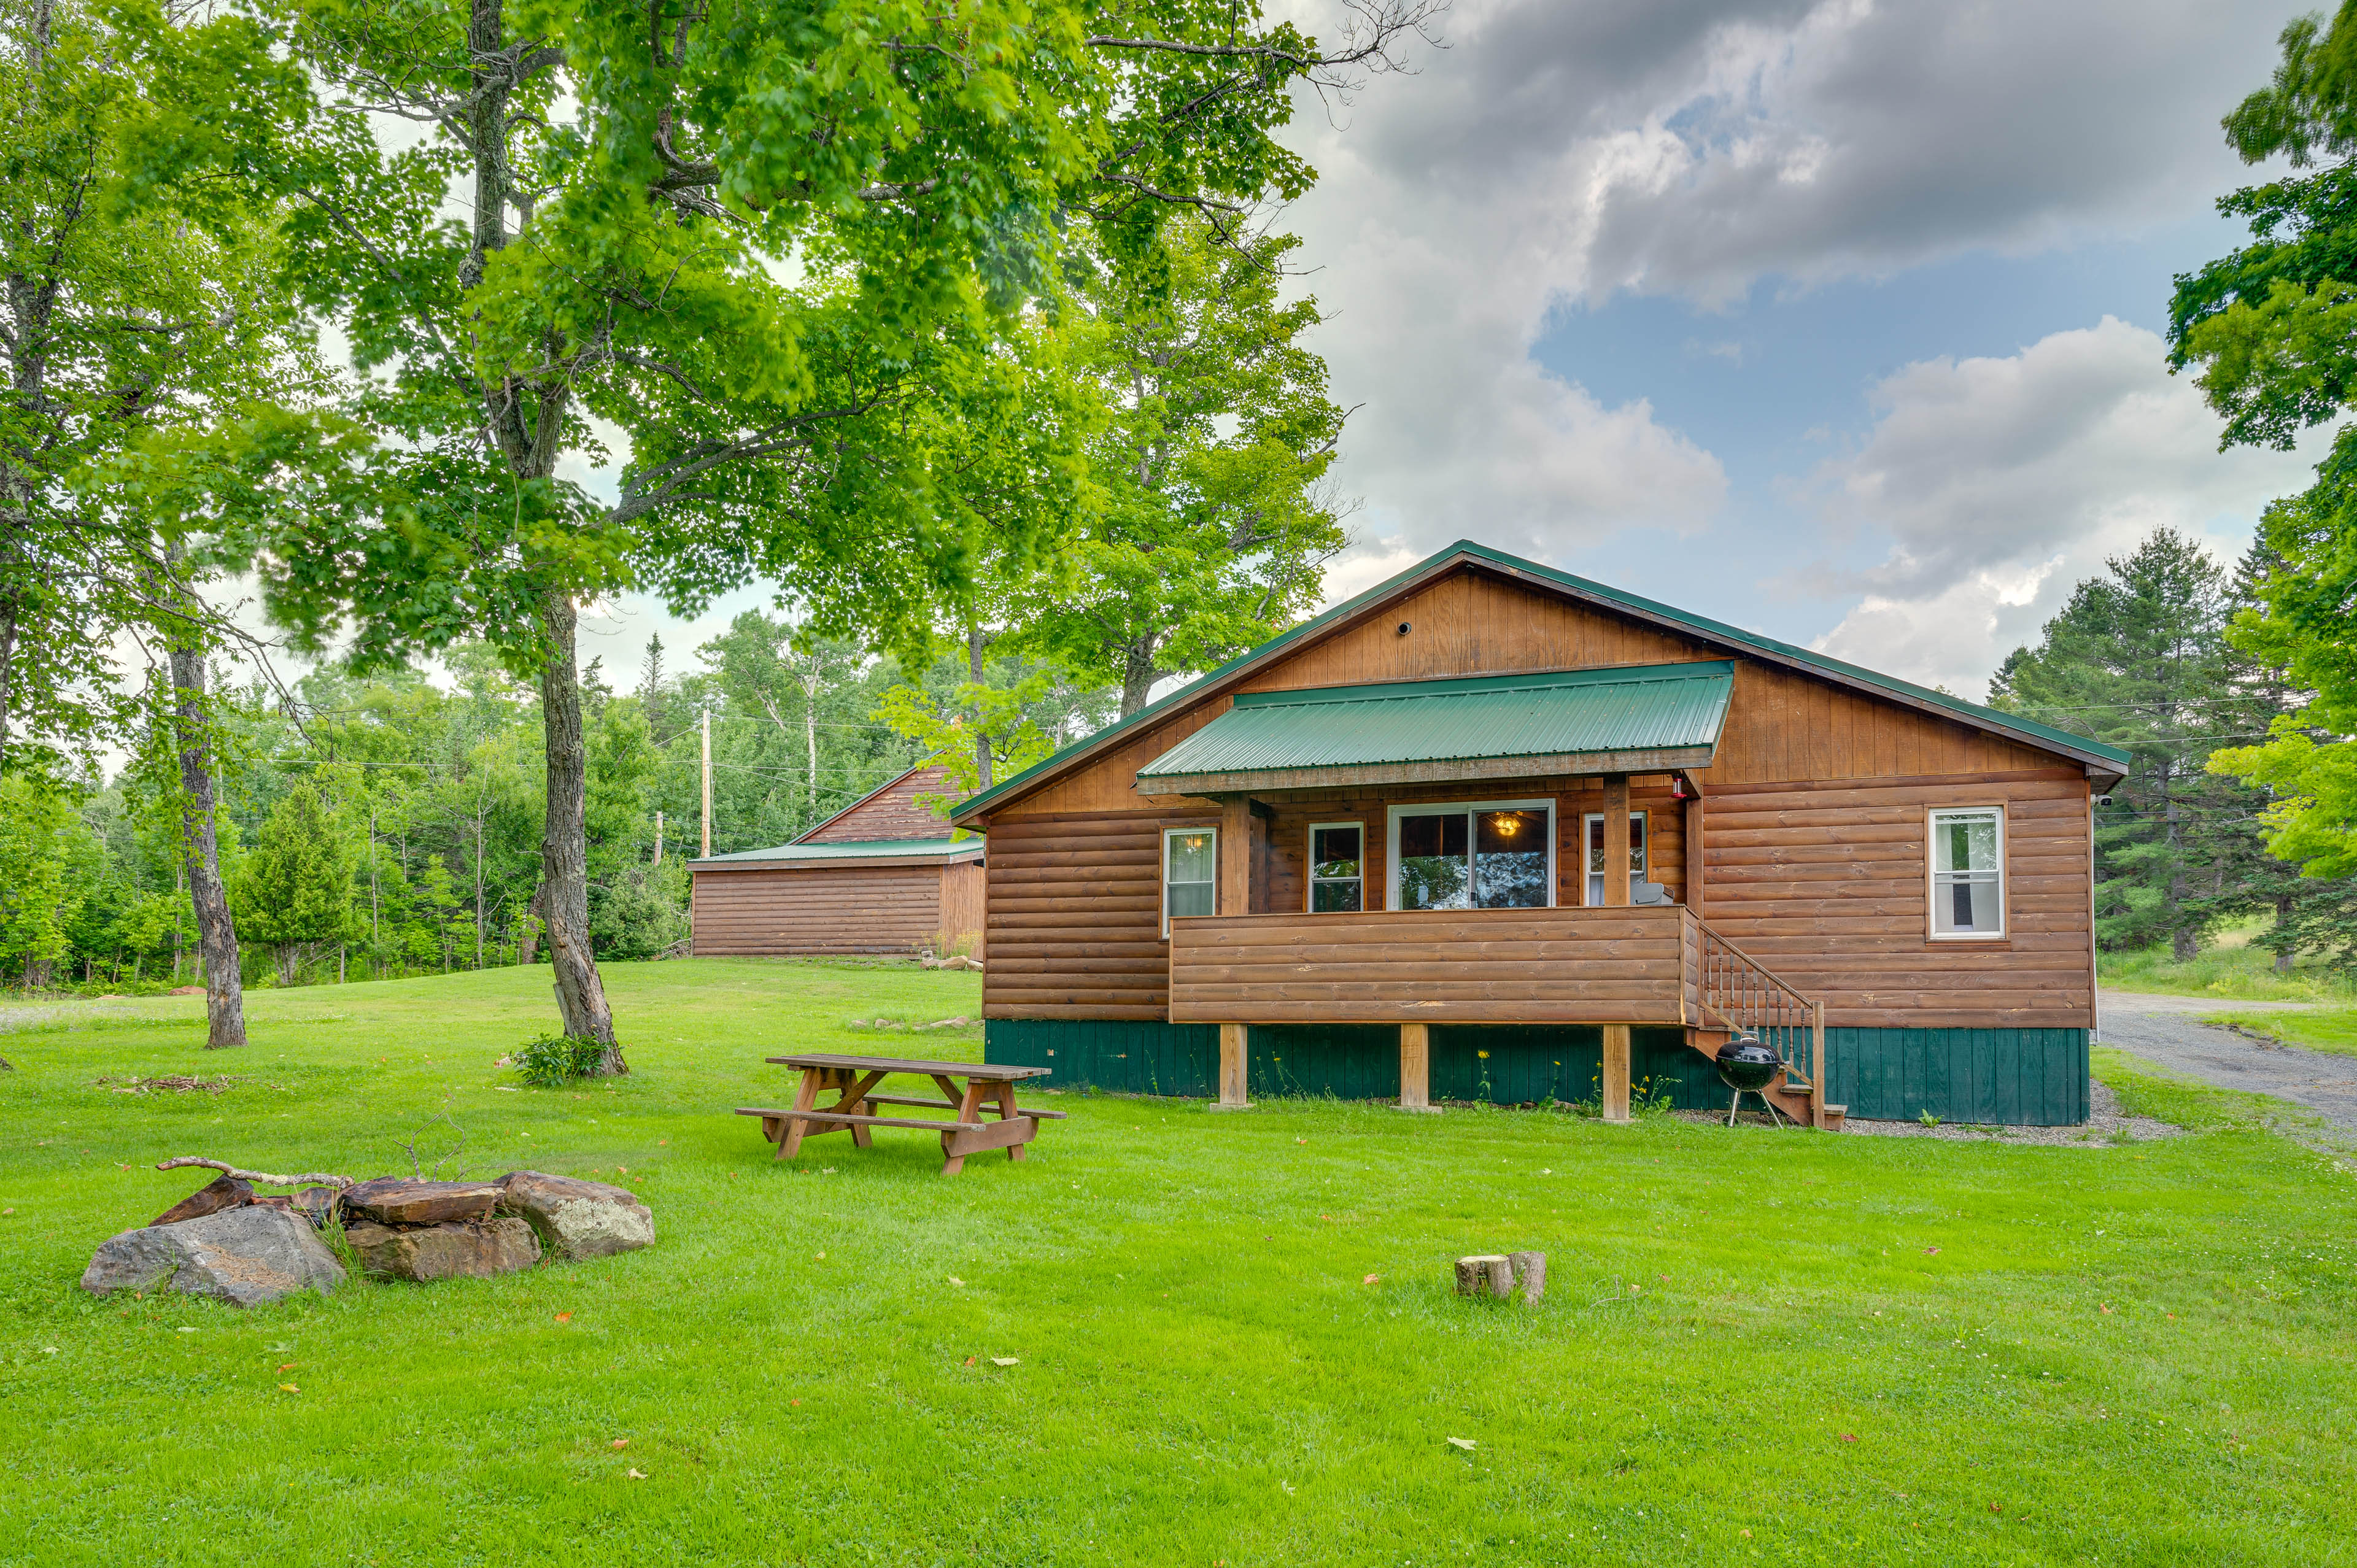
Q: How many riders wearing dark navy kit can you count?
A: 0